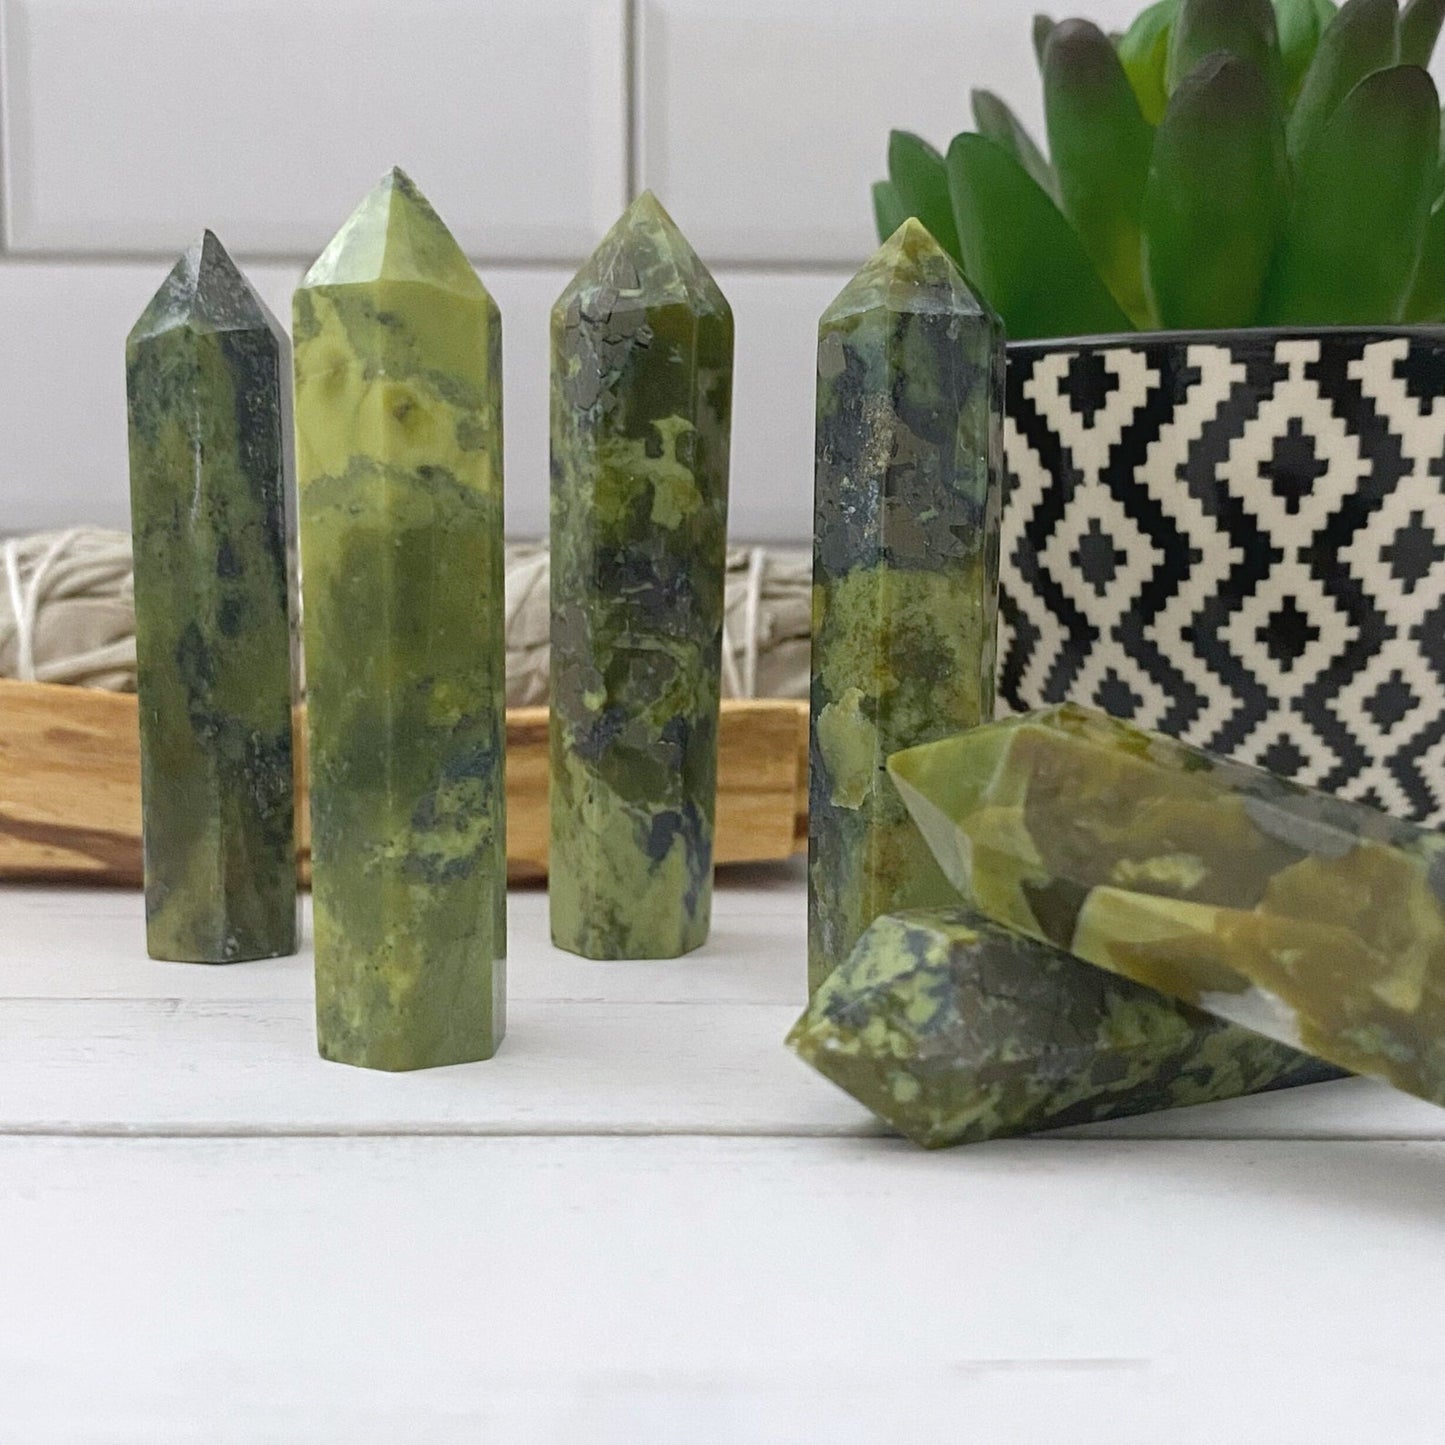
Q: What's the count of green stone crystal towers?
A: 6